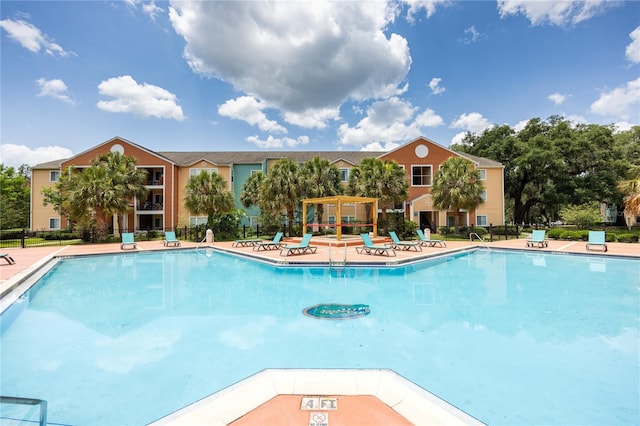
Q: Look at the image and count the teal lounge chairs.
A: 11